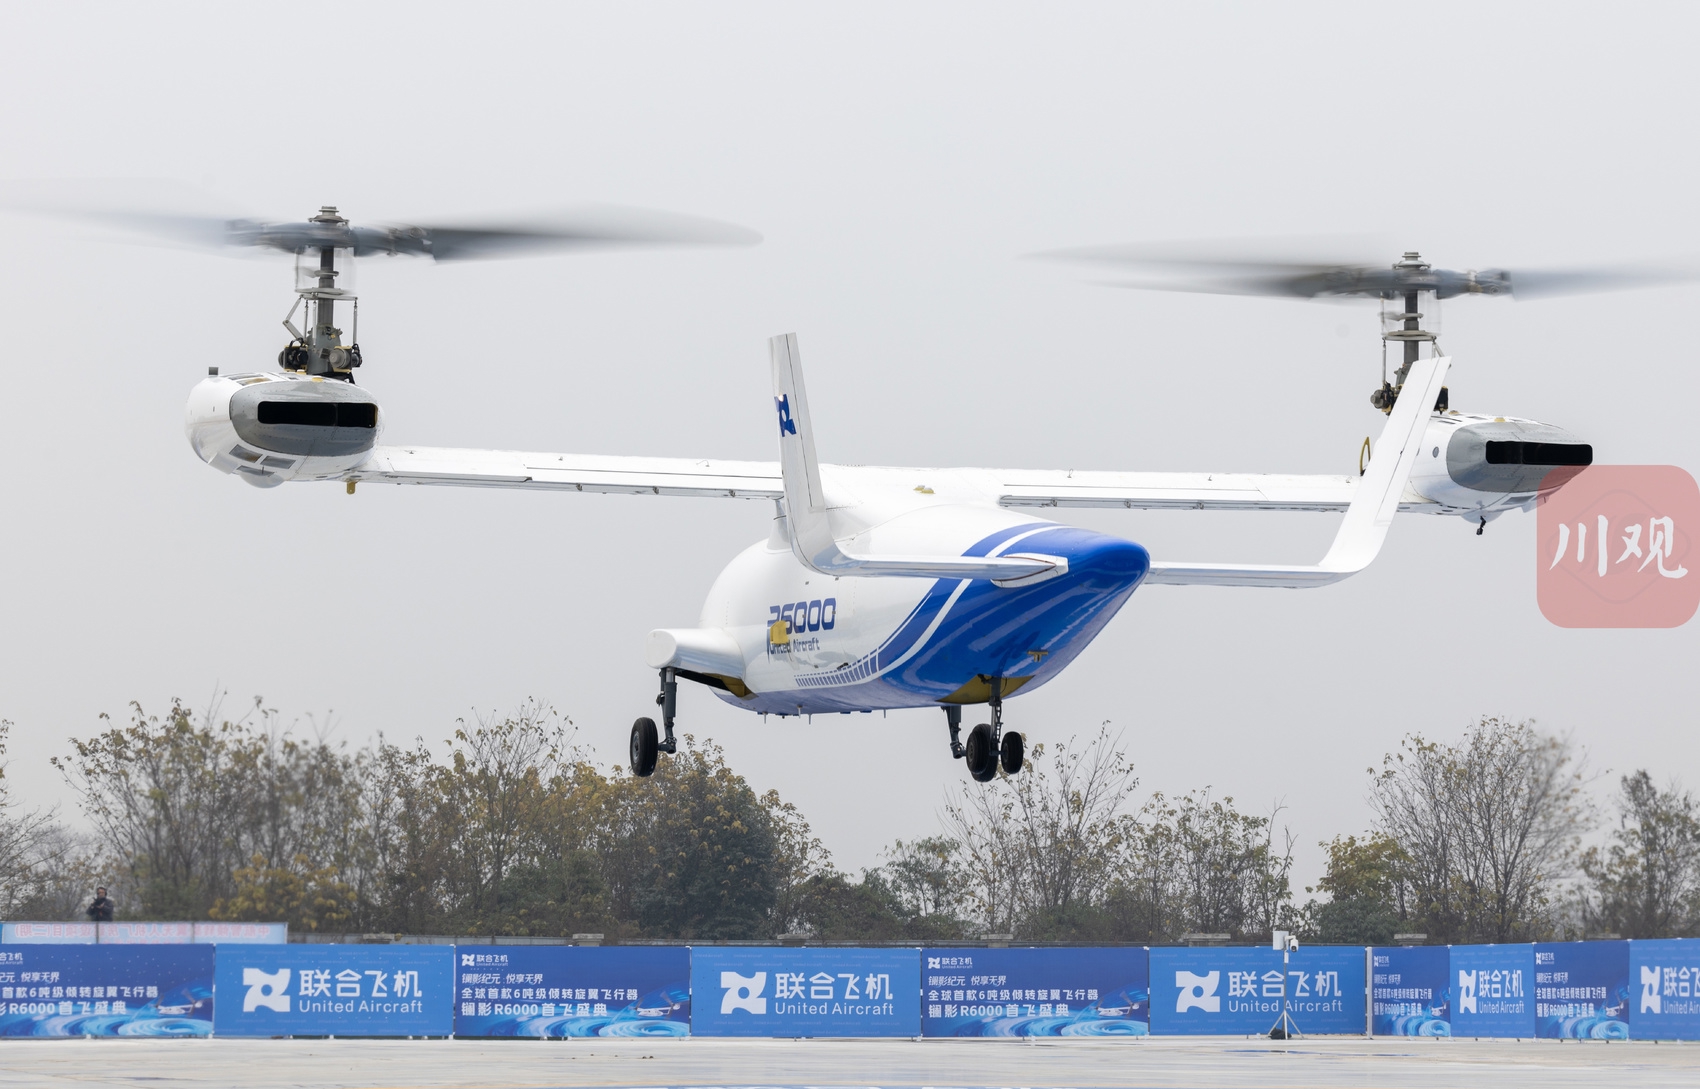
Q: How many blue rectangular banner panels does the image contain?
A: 10